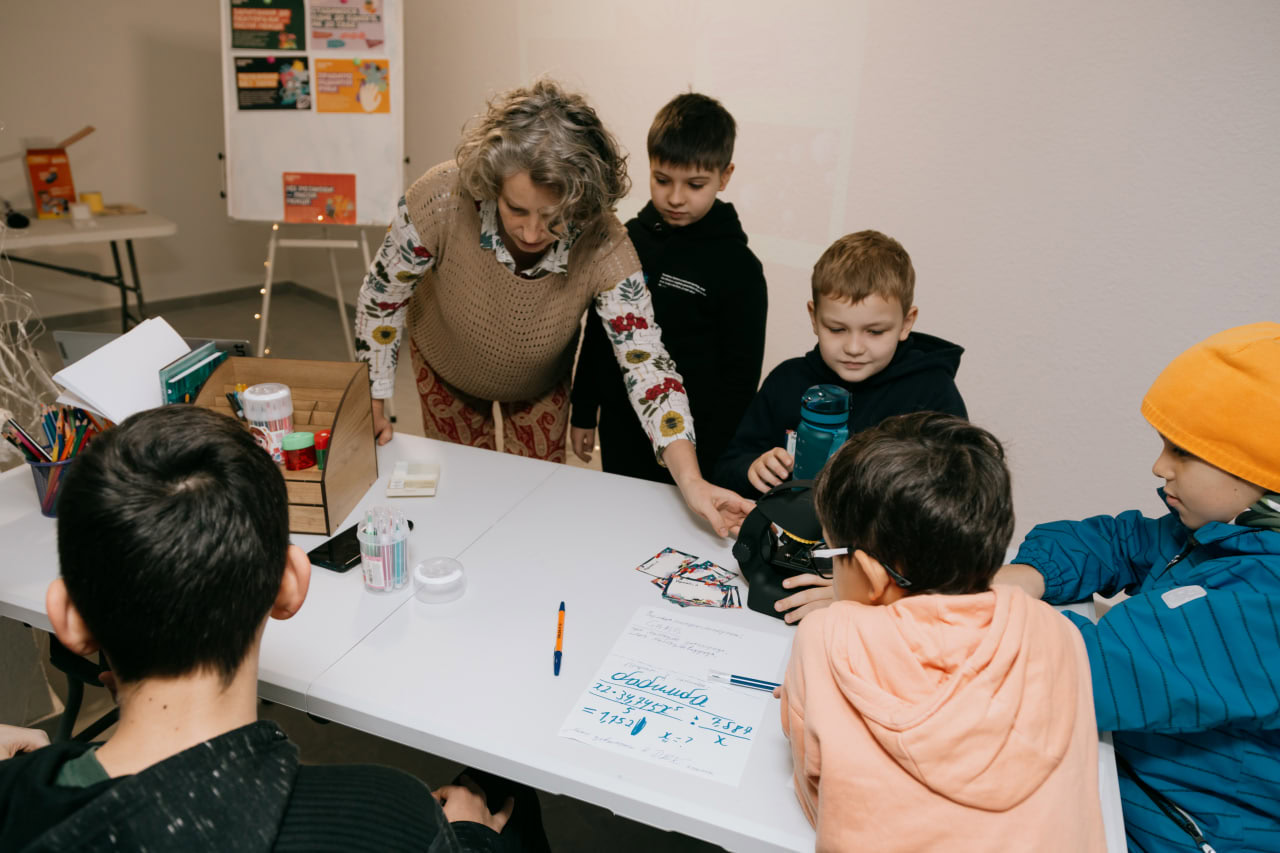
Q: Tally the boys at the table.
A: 5